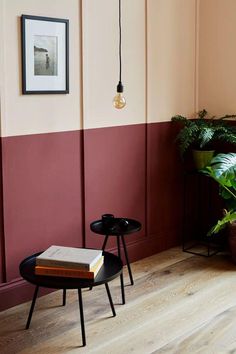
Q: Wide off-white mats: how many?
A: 1